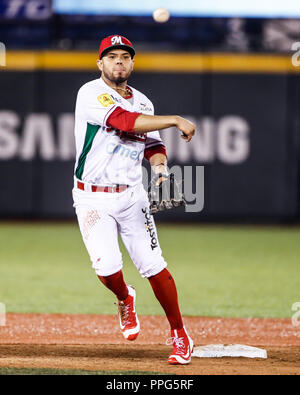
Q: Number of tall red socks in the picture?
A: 2